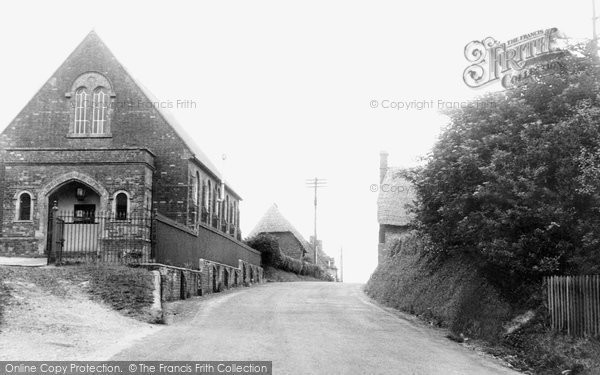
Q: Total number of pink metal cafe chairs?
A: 0